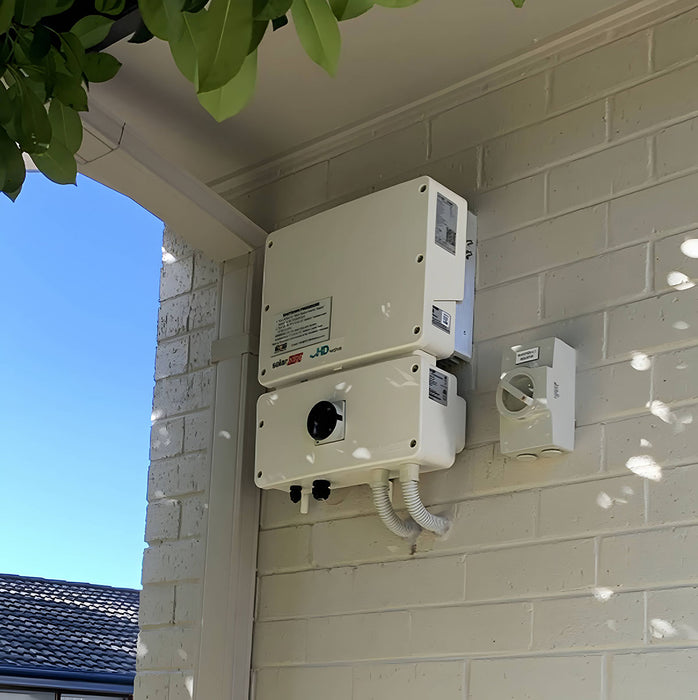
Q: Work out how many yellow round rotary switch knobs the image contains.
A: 0